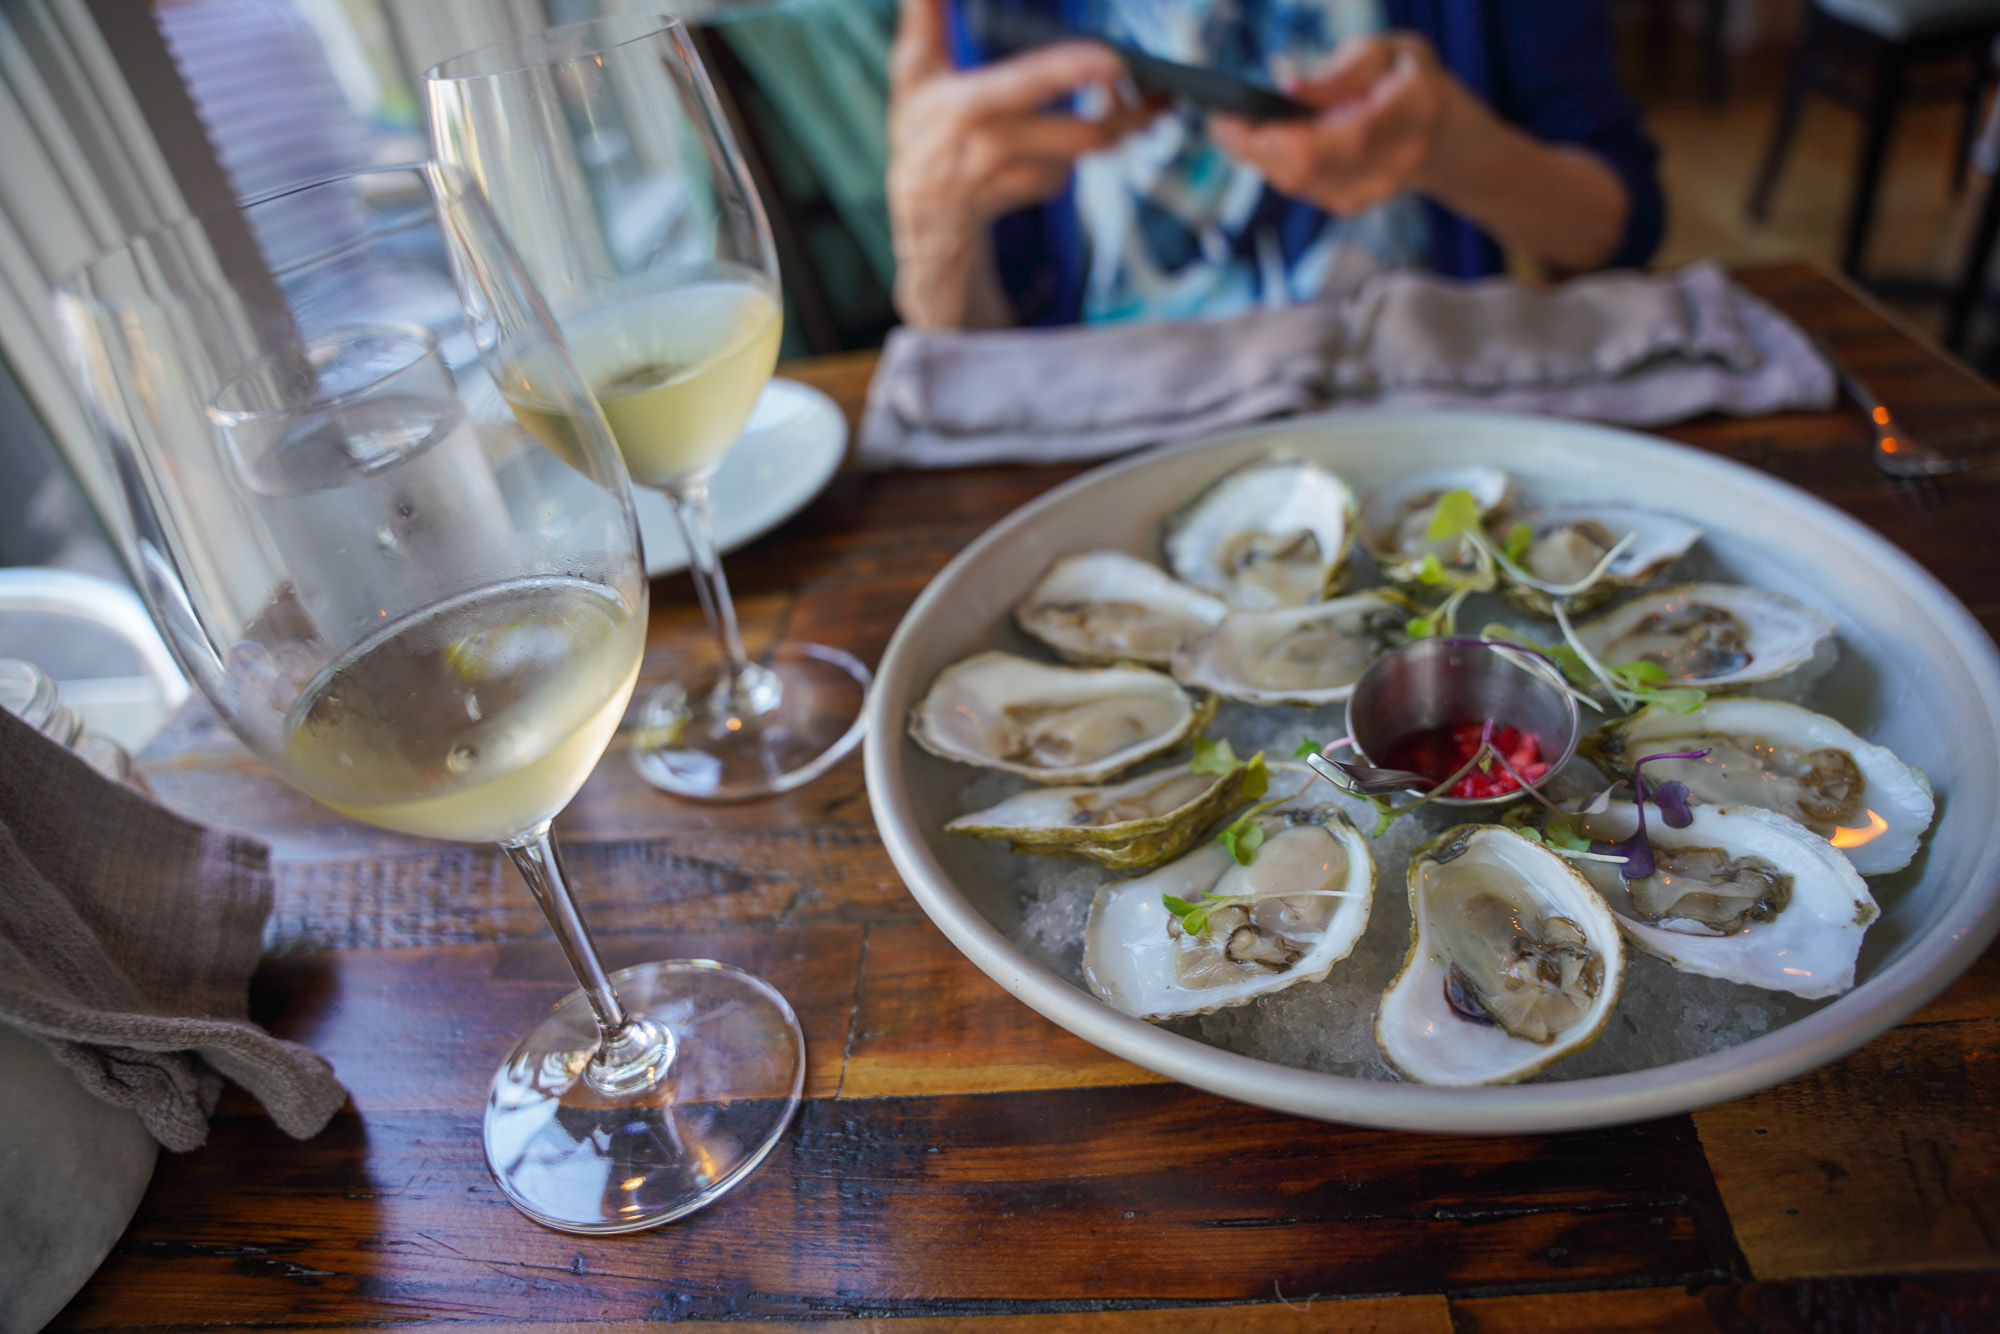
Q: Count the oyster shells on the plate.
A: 12